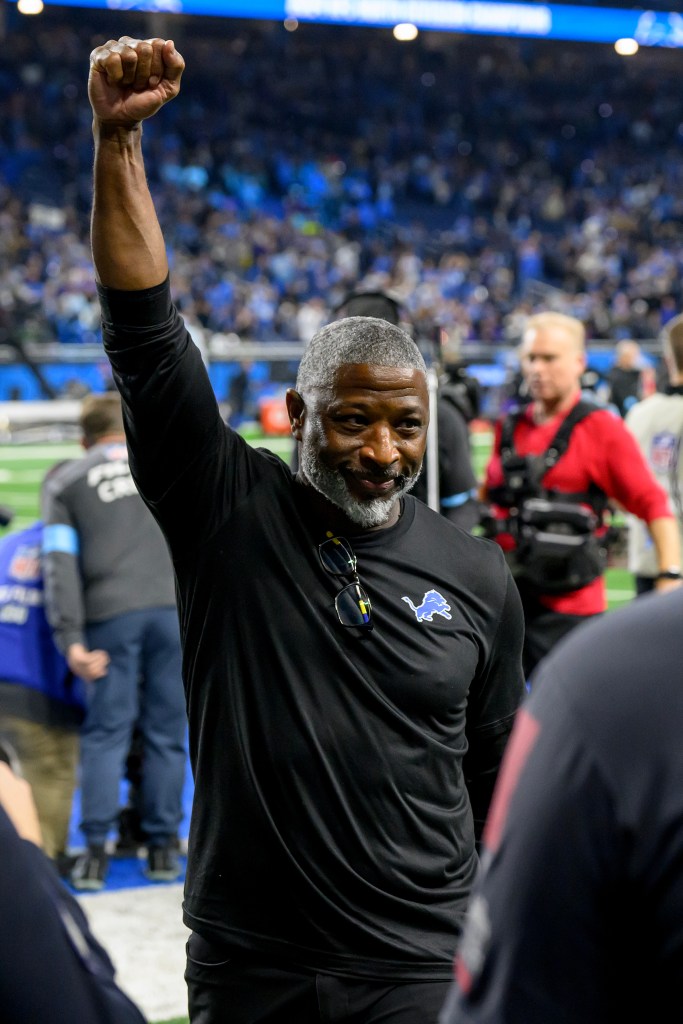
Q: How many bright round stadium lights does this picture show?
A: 3